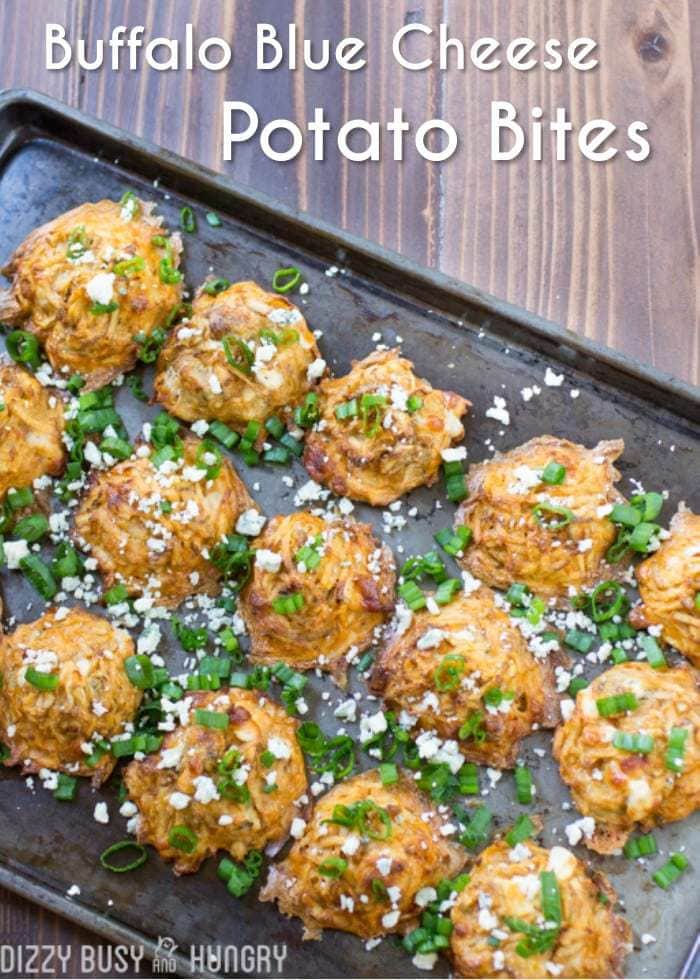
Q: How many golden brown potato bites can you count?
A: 14